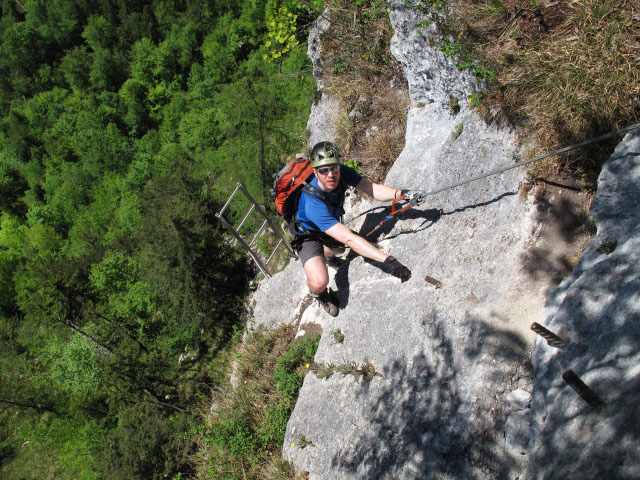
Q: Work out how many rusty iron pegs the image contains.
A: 3